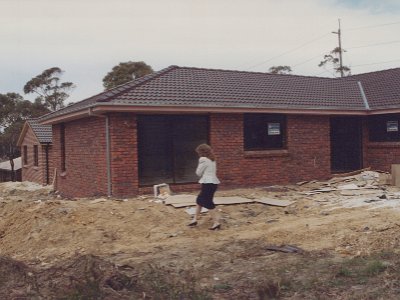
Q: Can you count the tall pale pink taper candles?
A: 0